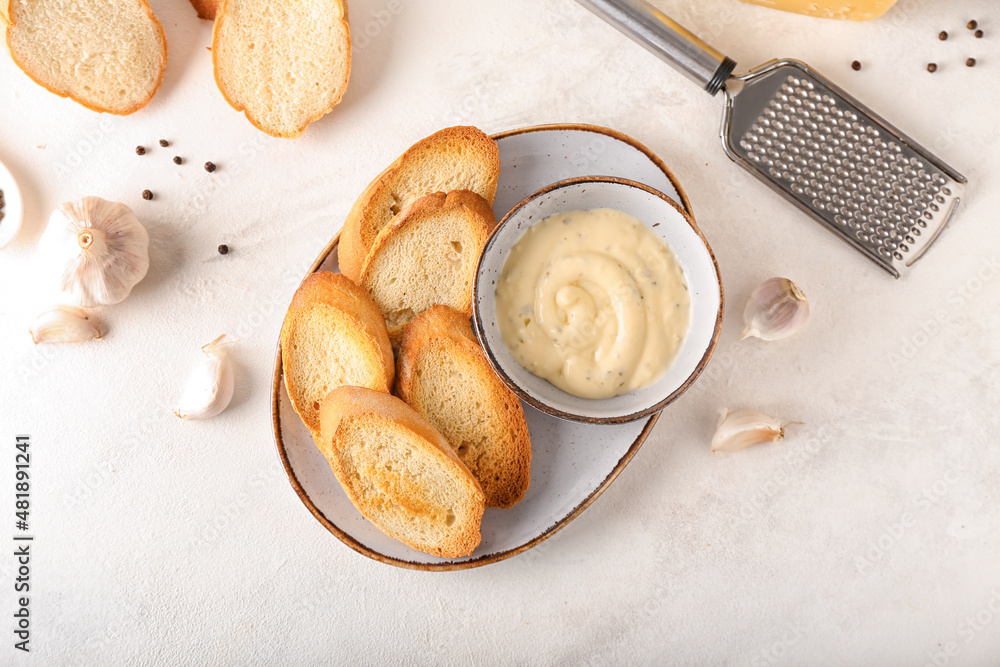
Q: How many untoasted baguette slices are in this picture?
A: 2